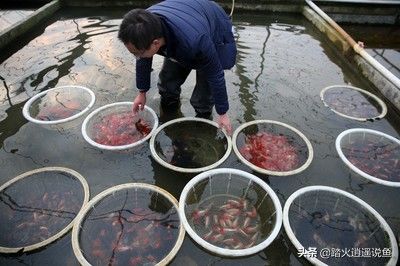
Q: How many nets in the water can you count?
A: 10